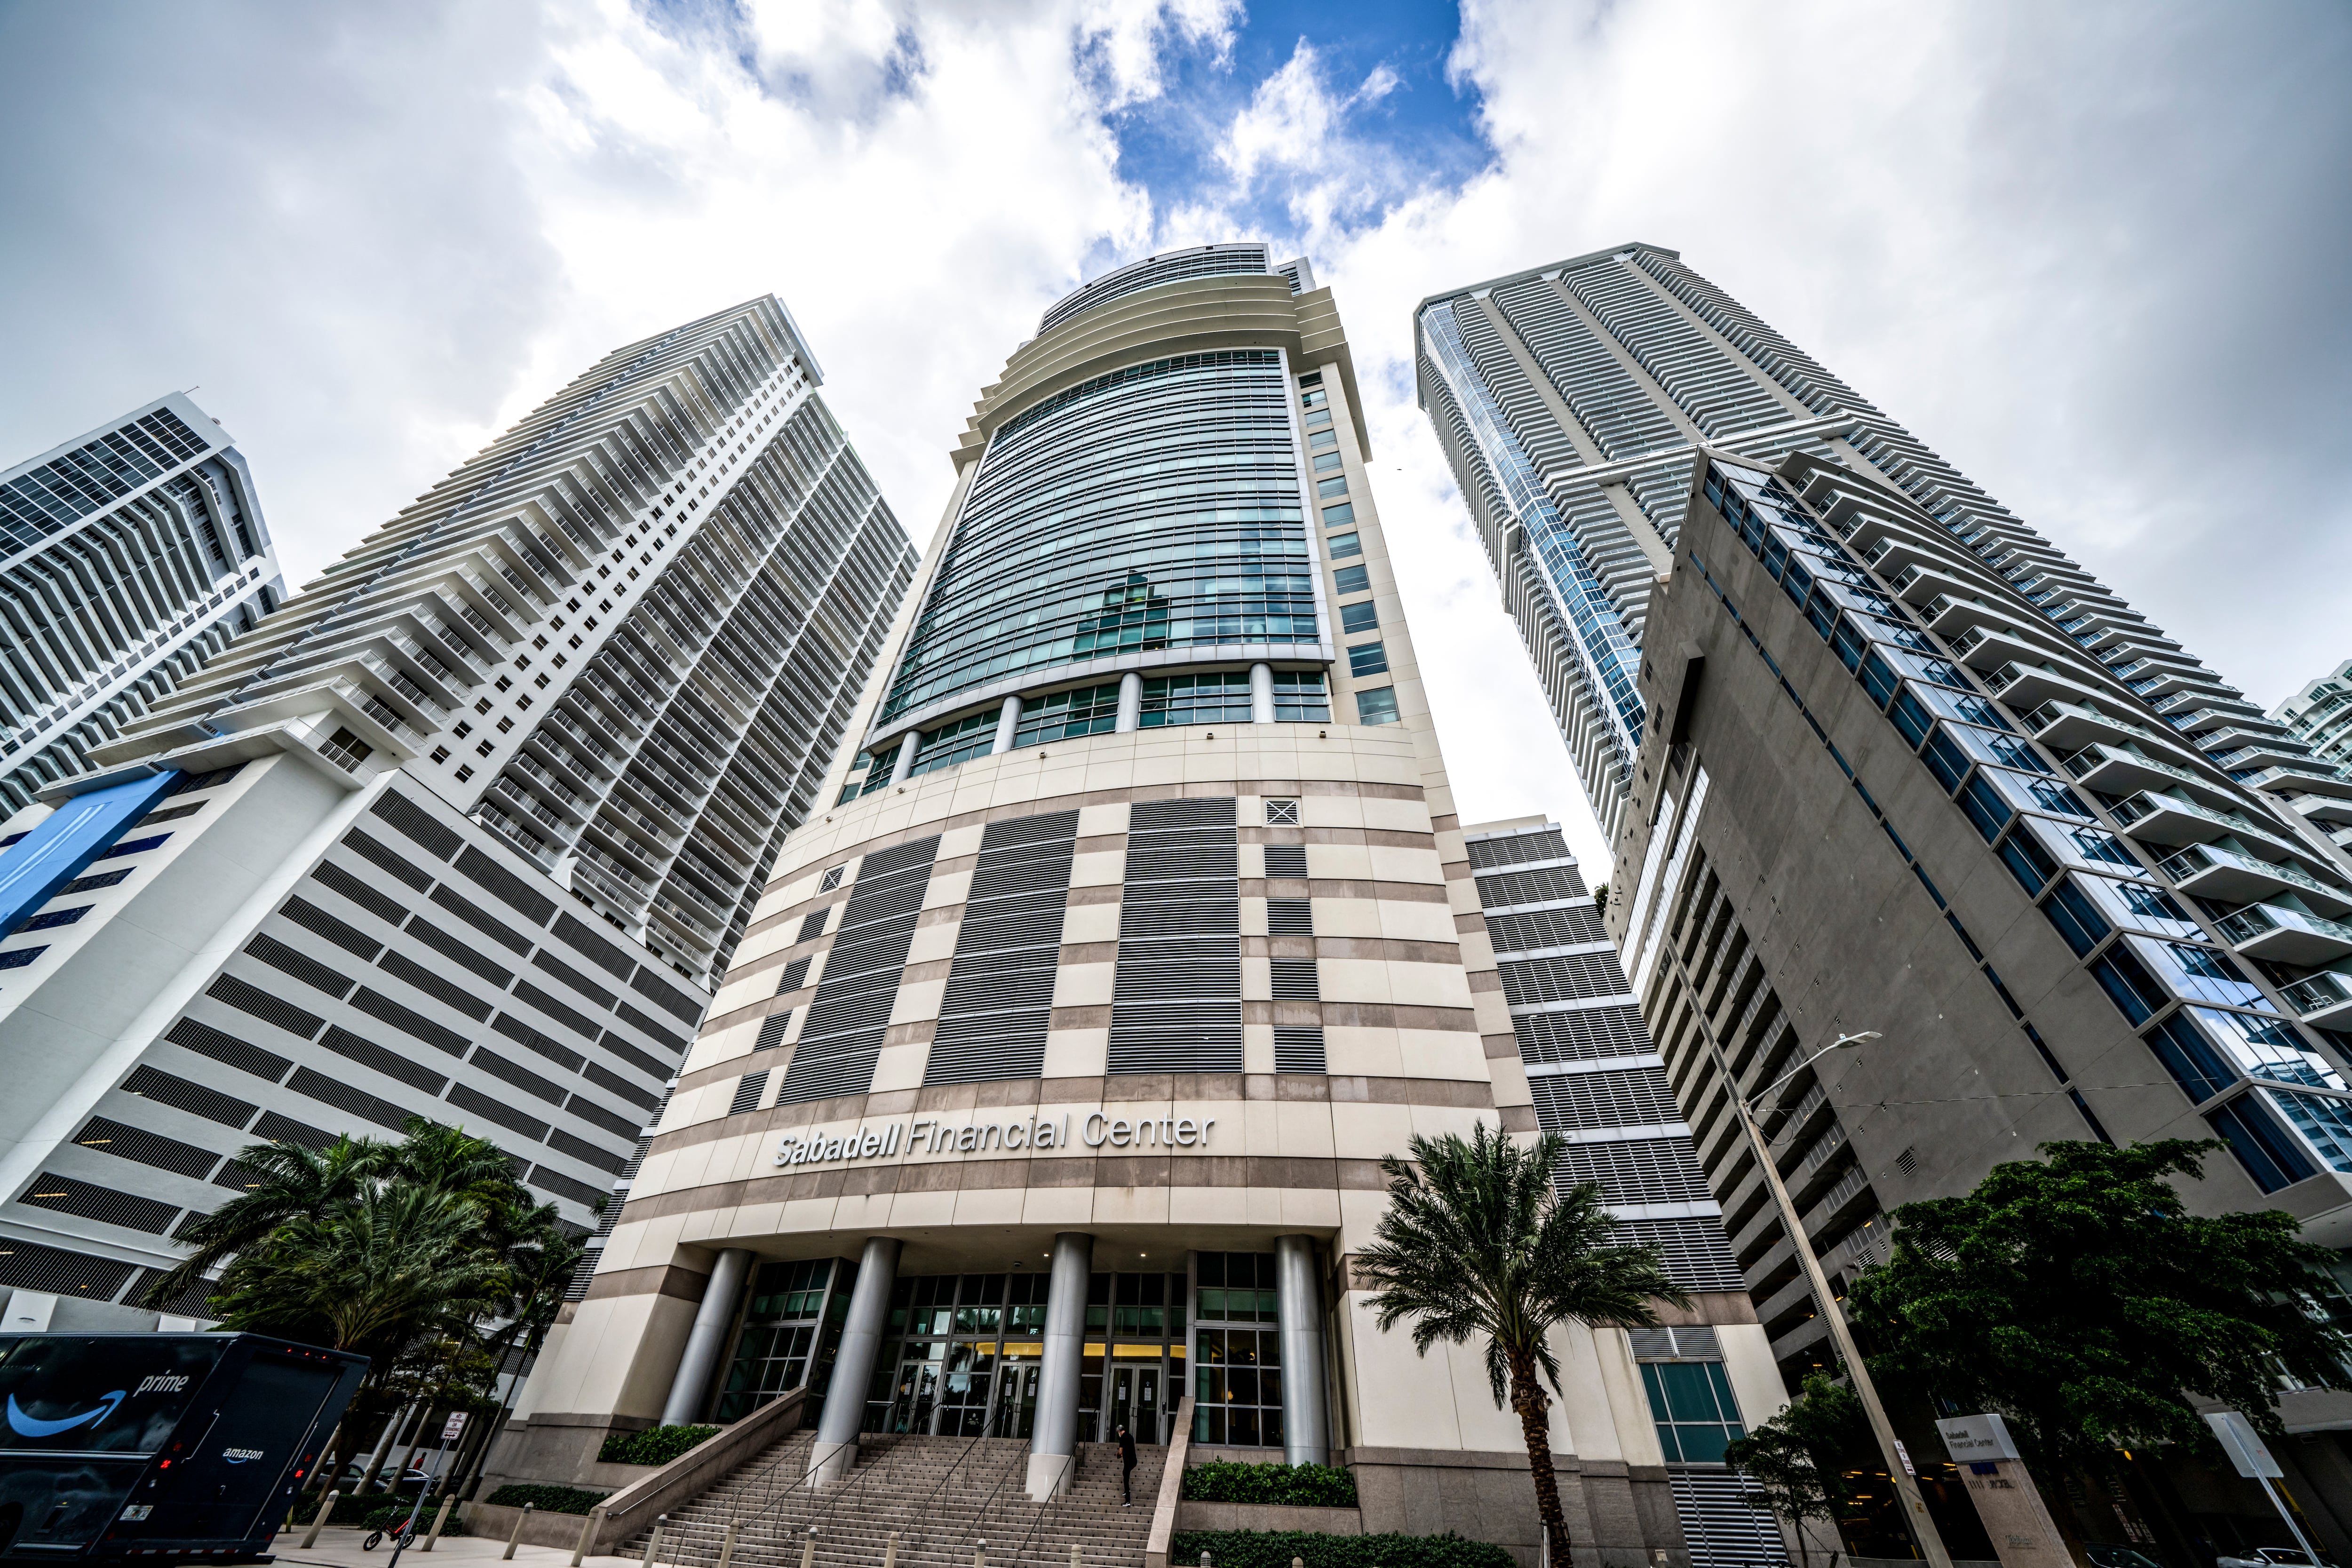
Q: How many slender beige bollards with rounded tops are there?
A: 13